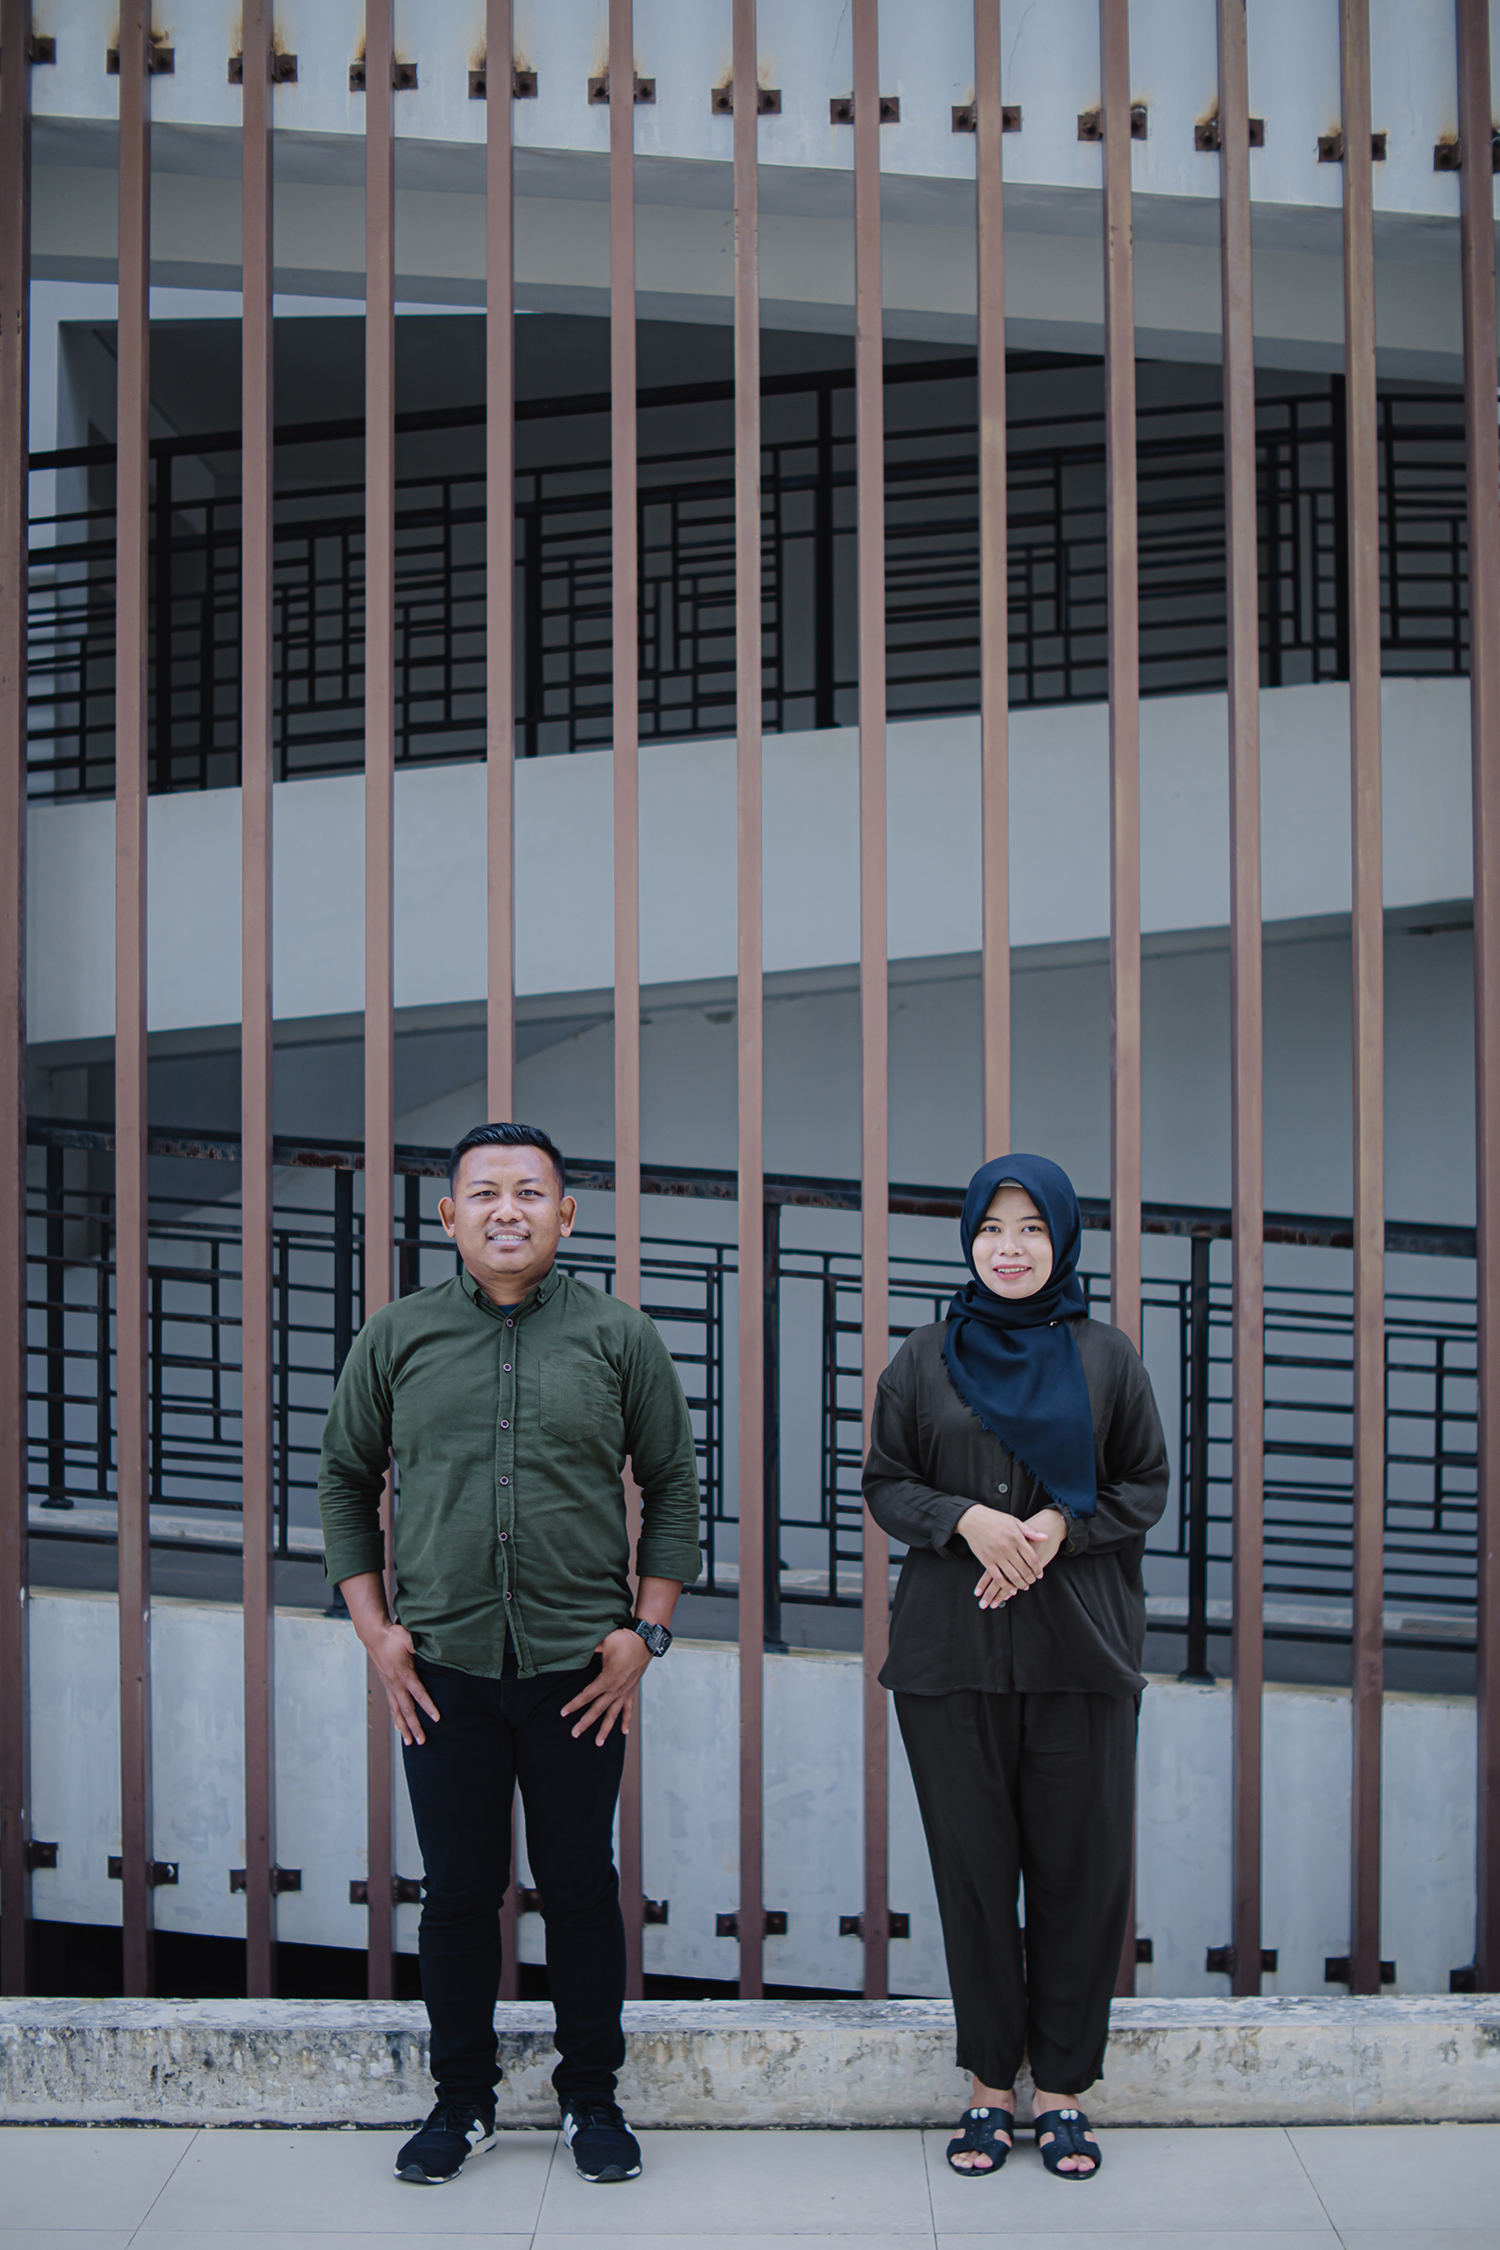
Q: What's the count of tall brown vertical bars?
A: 13